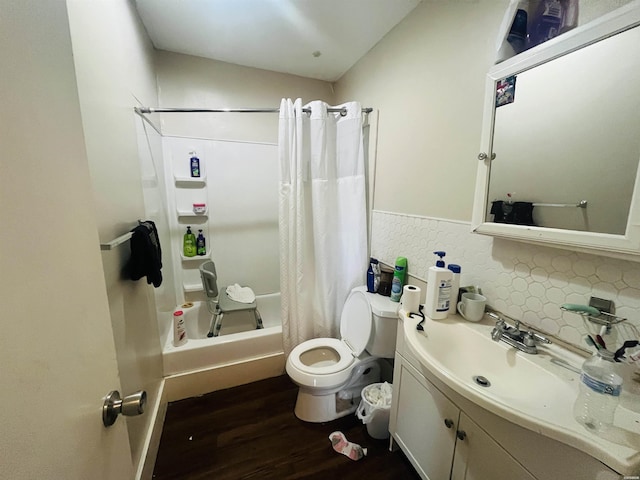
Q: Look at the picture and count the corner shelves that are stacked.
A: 4